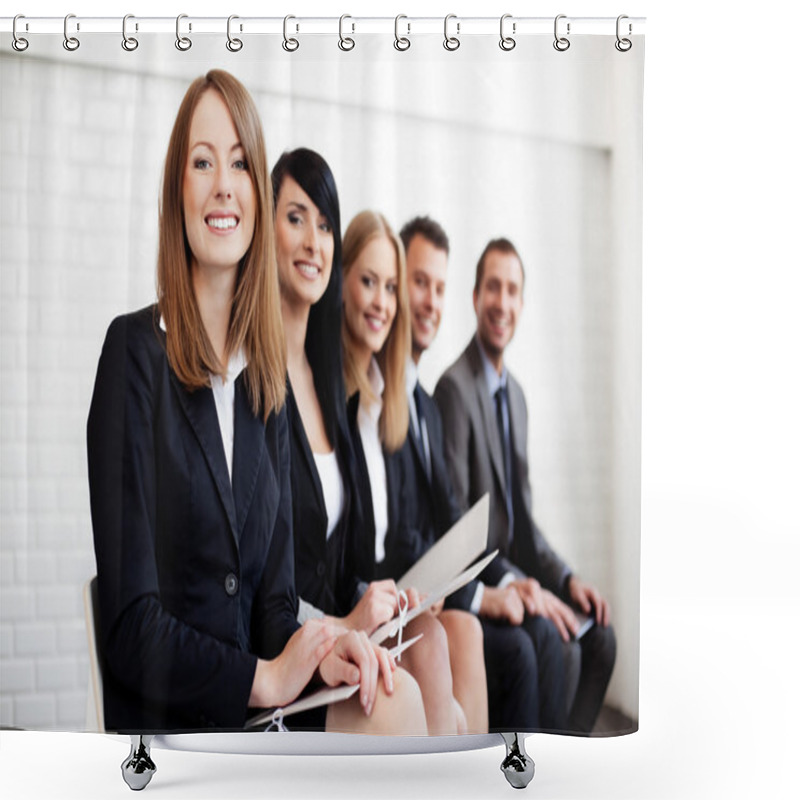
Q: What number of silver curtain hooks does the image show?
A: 12